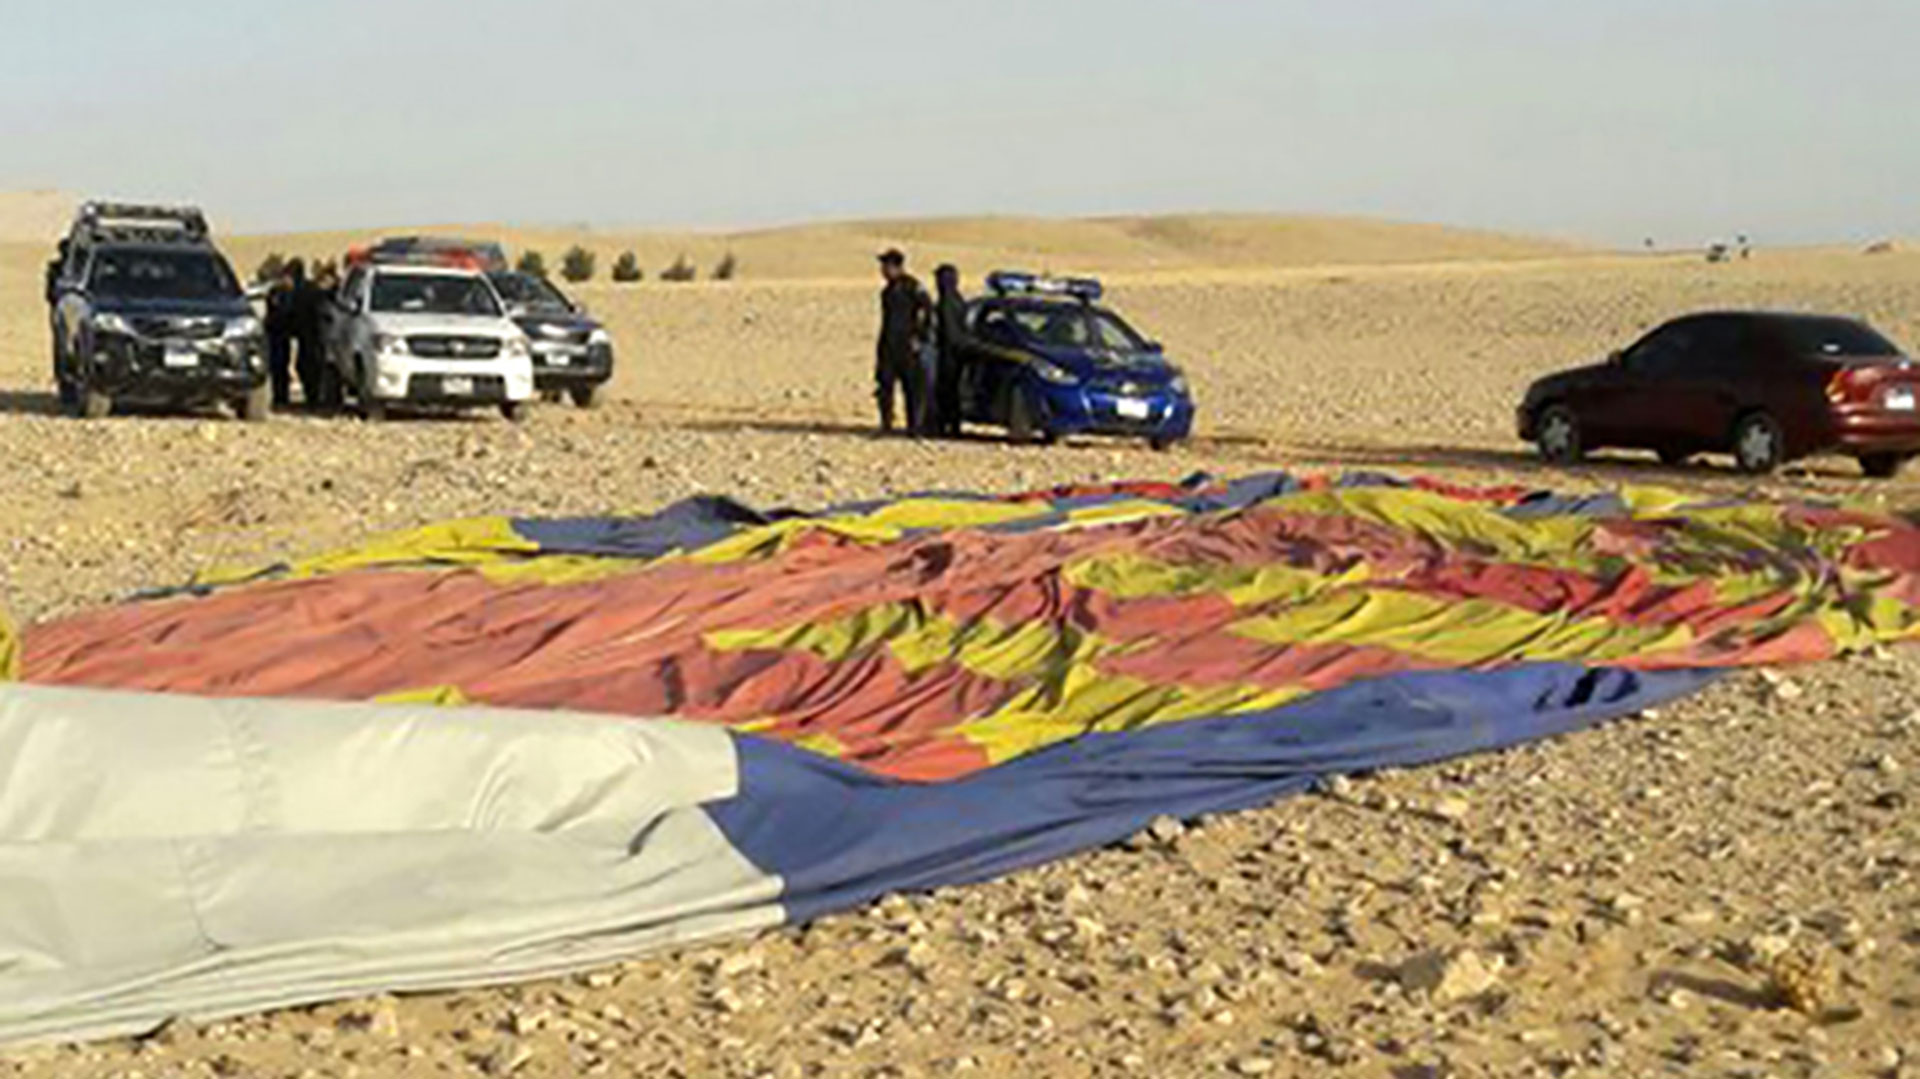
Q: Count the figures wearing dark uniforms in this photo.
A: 4